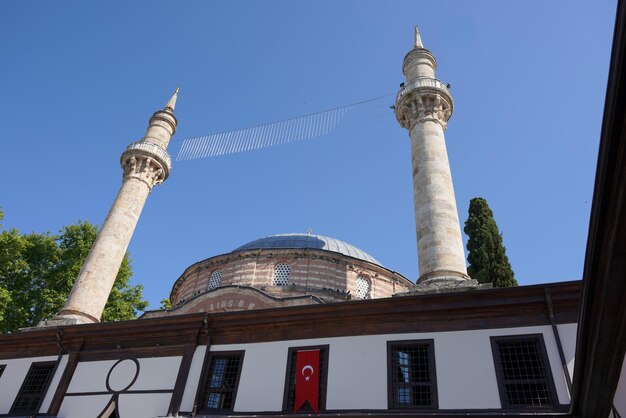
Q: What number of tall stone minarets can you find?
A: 2